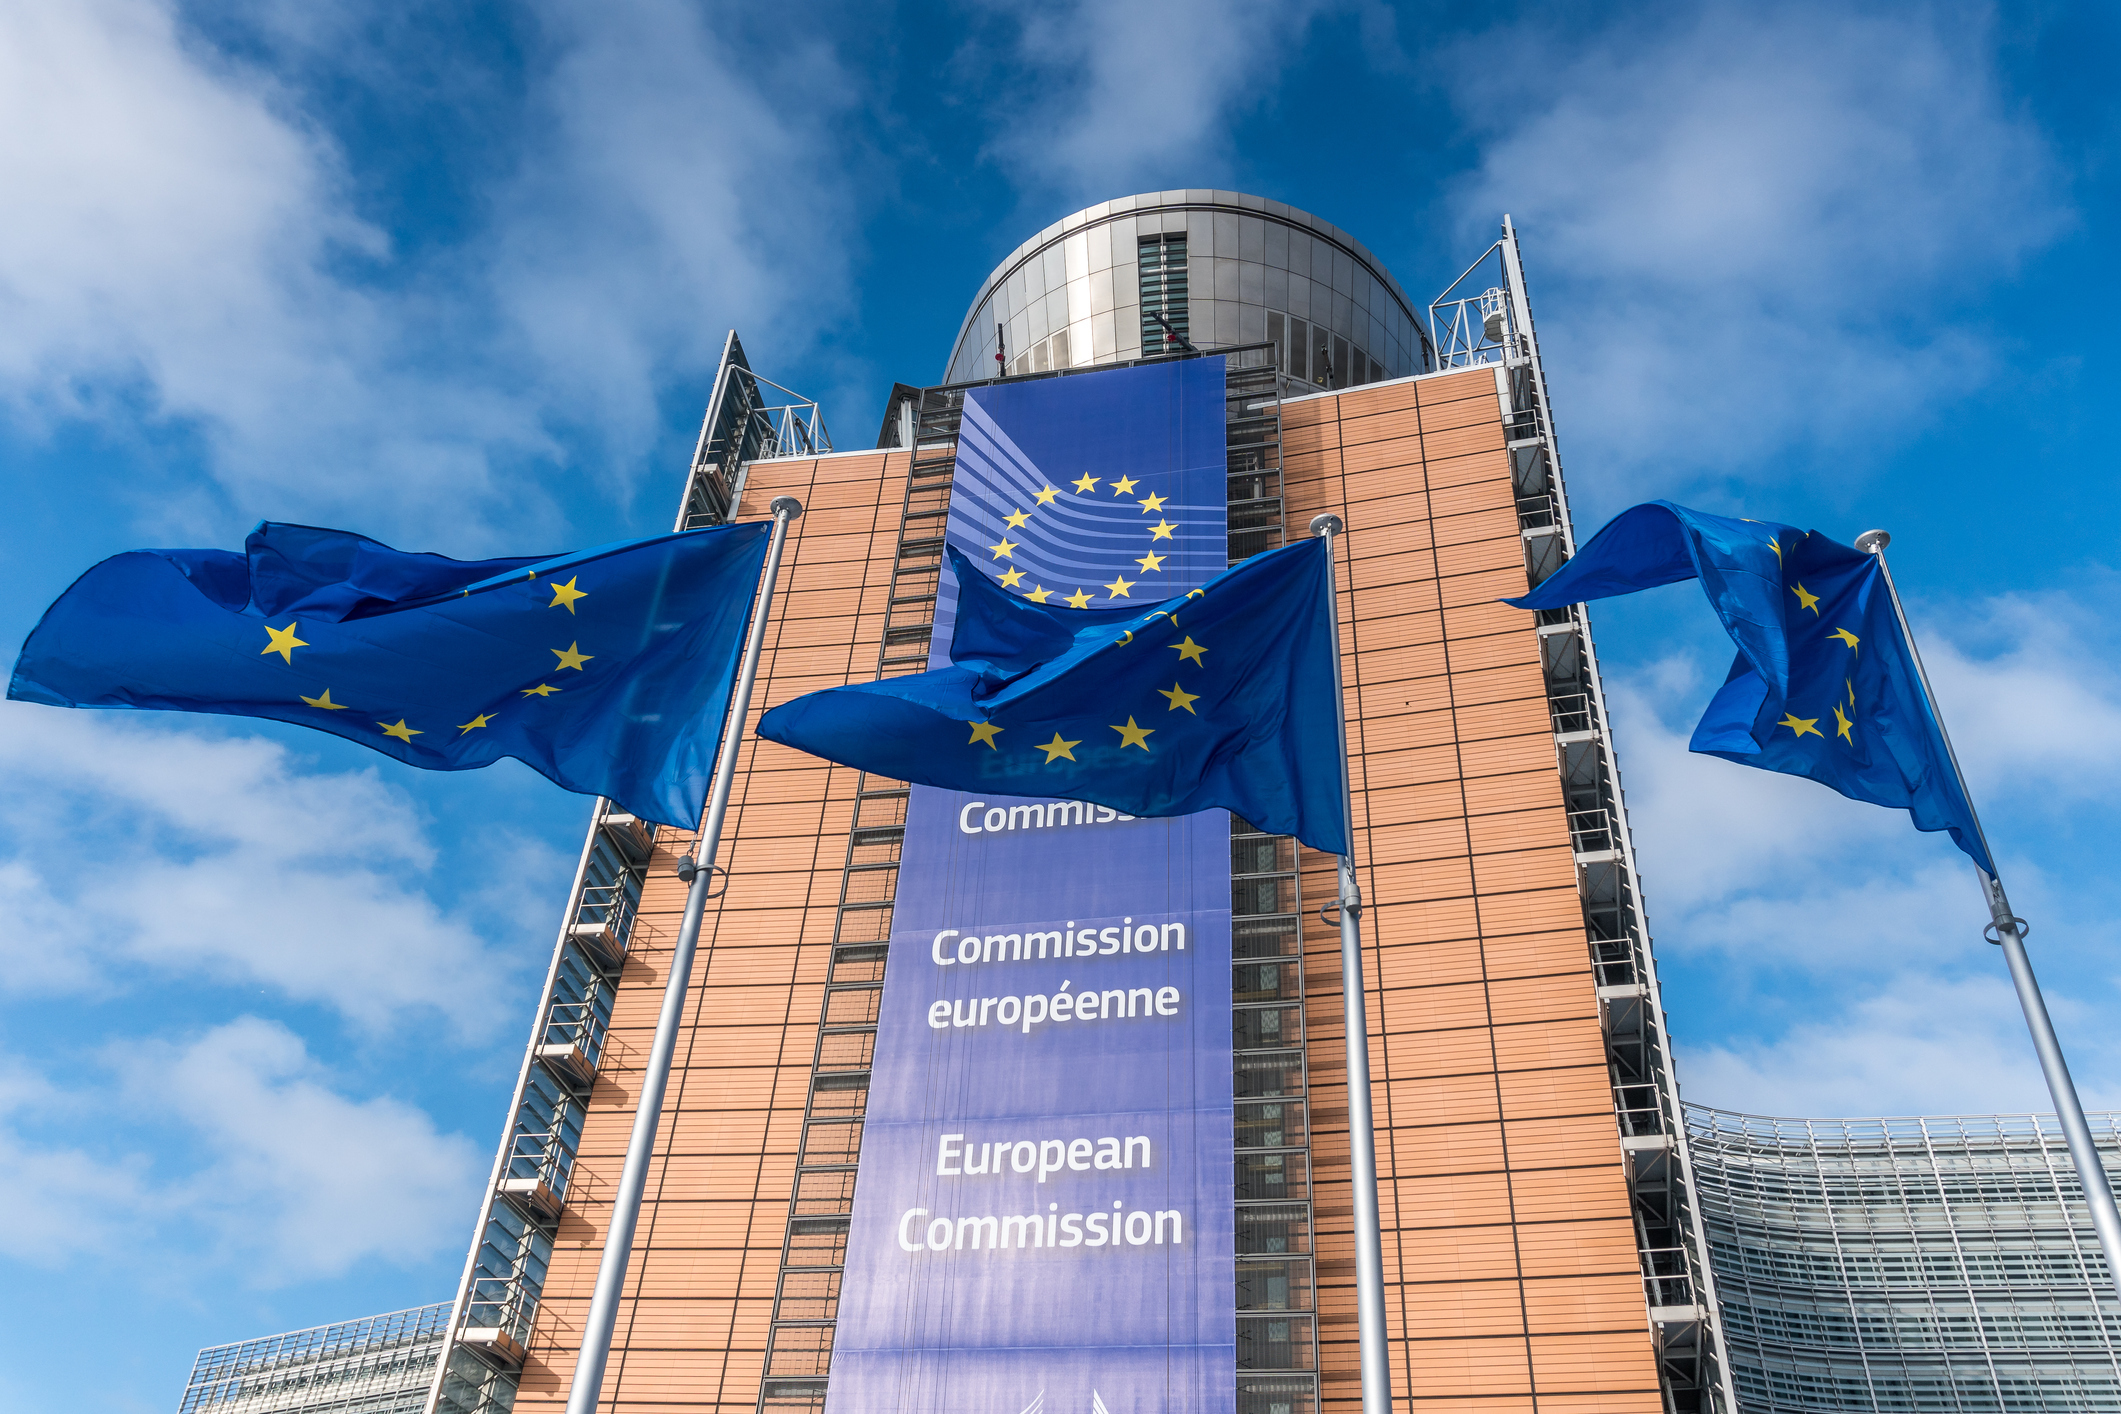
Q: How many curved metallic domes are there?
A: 1